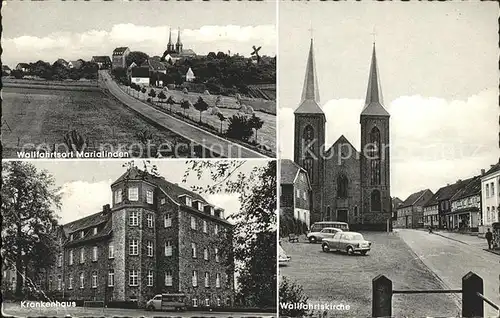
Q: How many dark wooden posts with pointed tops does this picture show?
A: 2